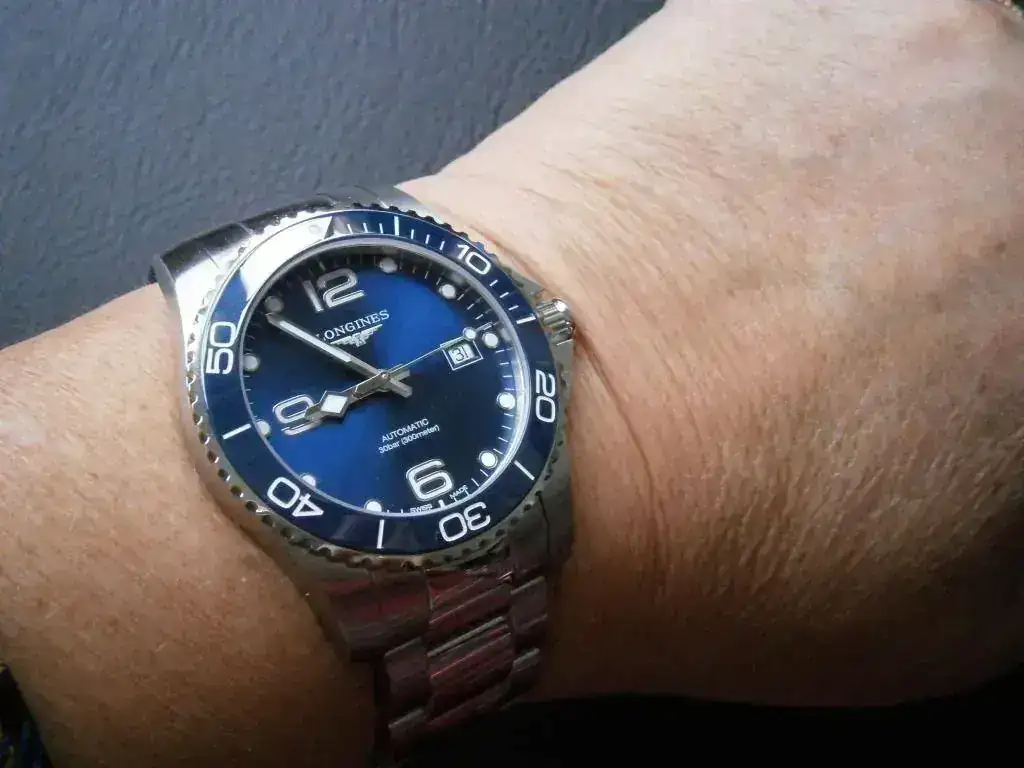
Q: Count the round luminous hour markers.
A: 10